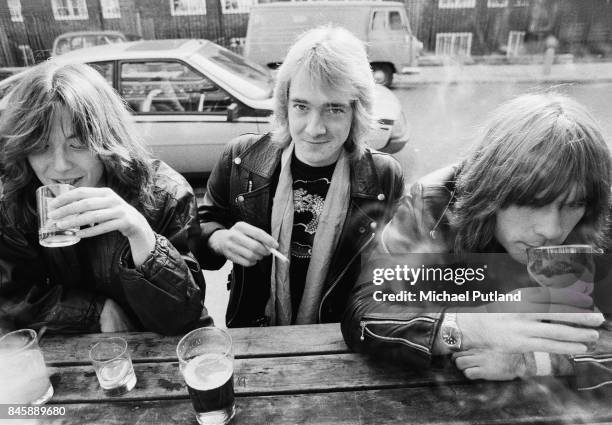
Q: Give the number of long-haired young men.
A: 3